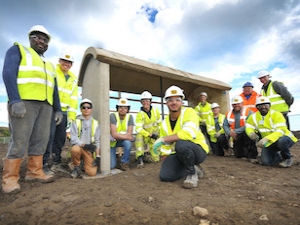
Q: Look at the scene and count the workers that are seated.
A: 7